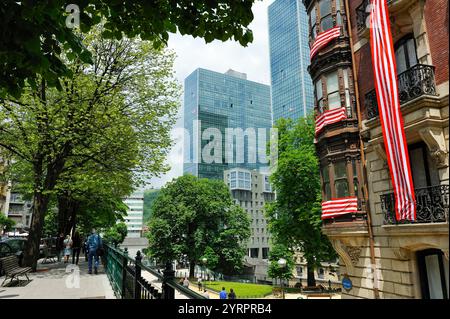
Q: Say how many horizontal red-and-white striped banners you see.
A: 3